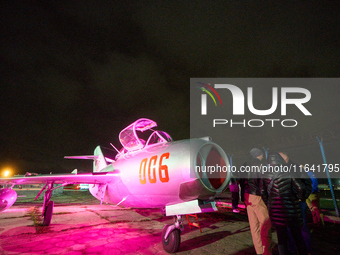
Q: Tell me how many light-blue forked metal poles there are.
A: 3